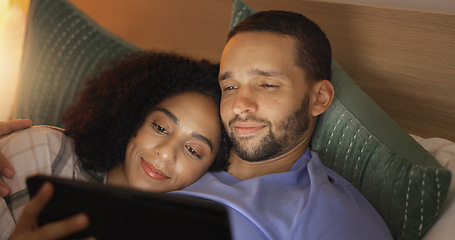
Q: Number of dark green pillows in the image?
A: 2